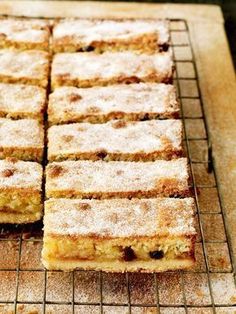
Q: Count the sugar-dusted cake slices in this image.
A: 11